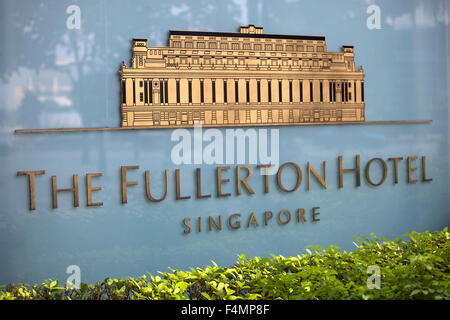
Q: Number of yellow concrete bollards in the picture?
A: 0